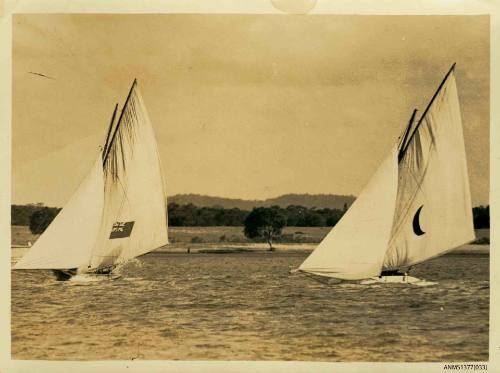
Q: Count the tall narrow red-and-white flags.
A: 0